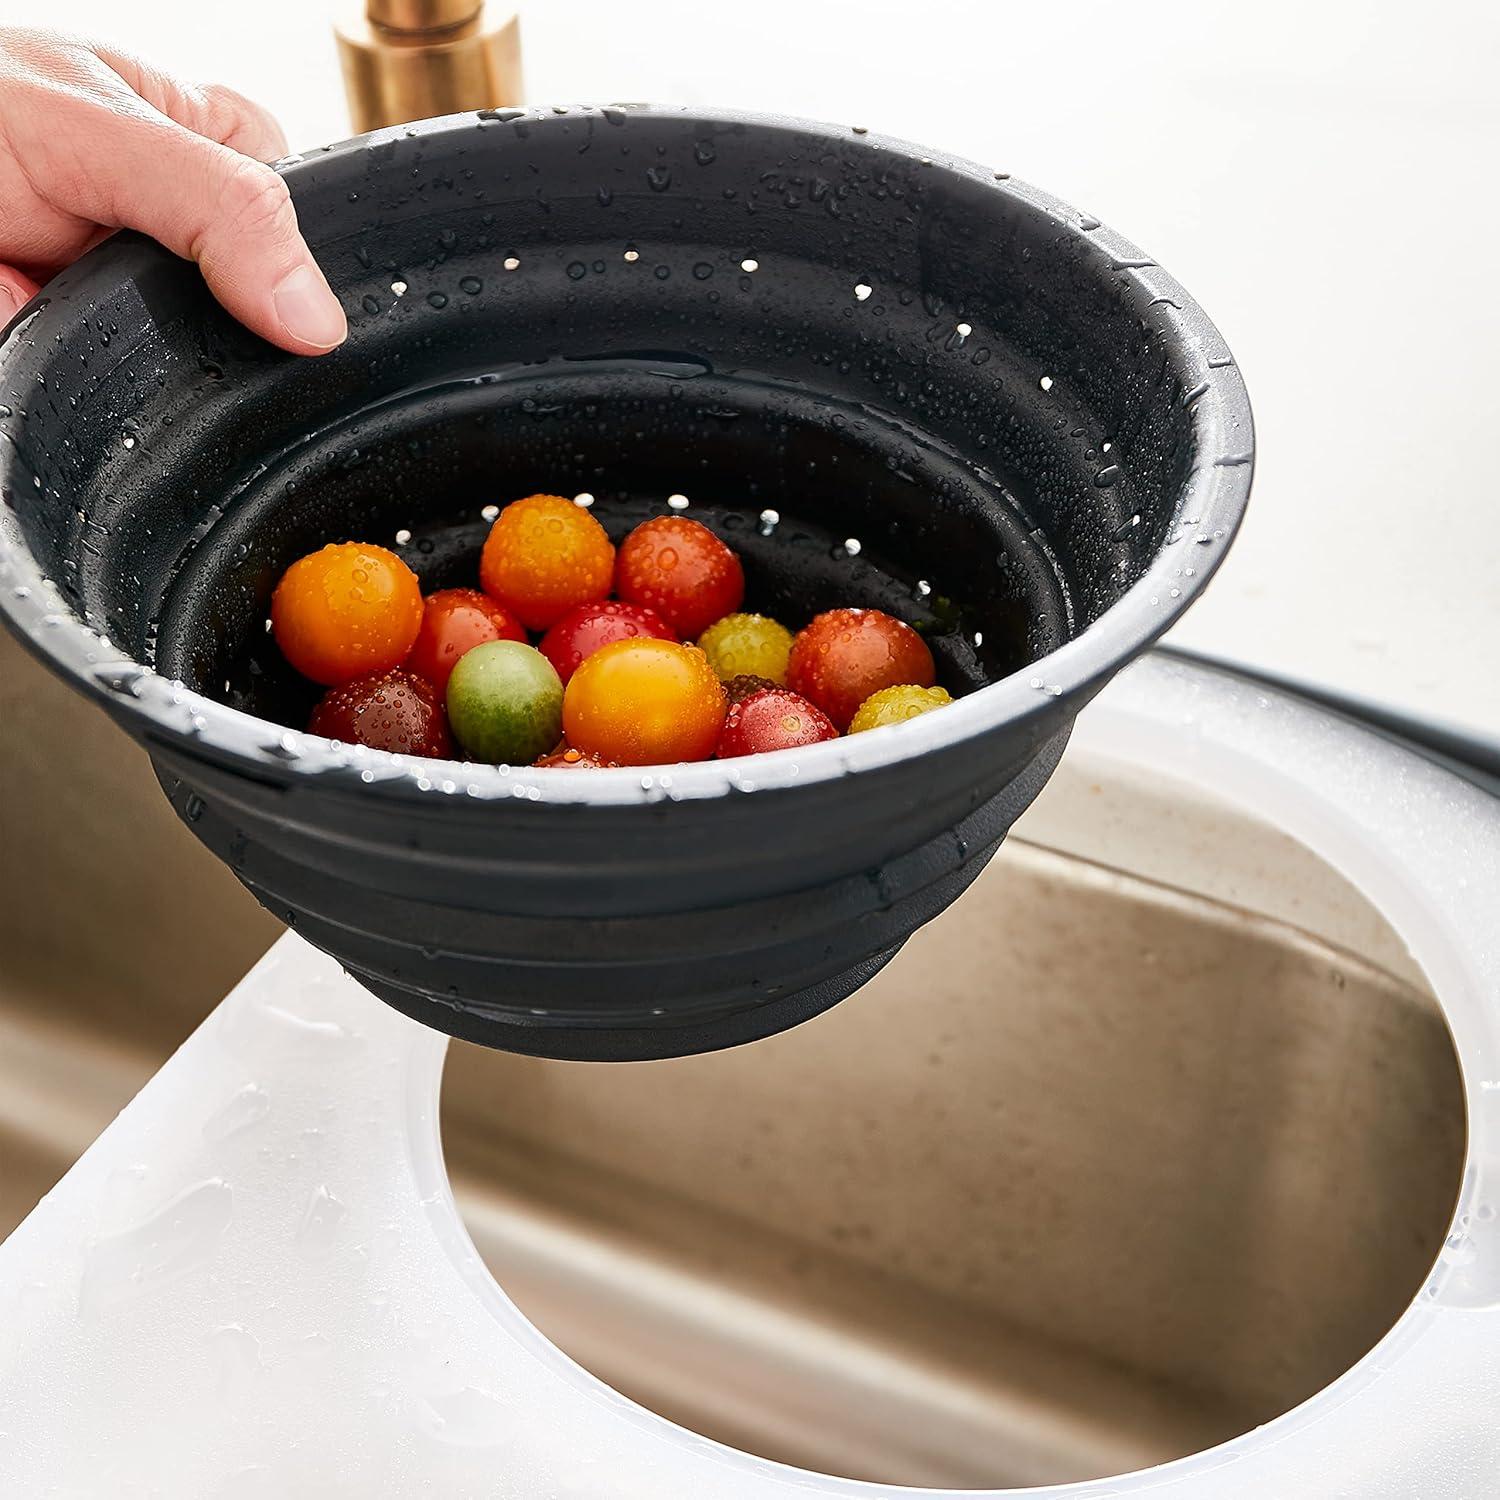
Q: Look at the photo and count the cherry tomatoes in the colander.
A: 14